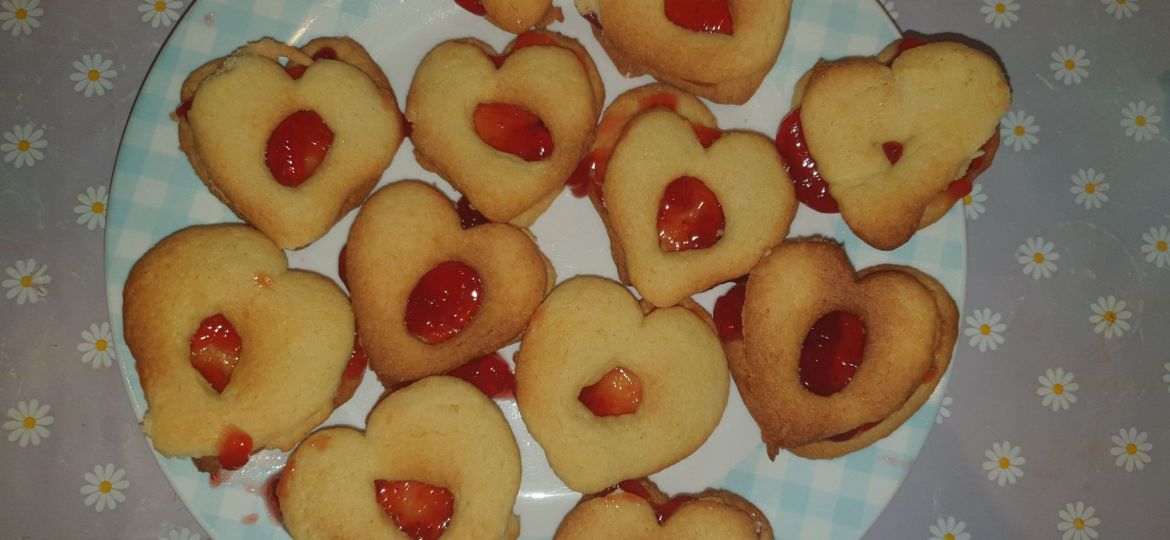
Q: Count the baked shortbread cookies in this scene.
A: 12